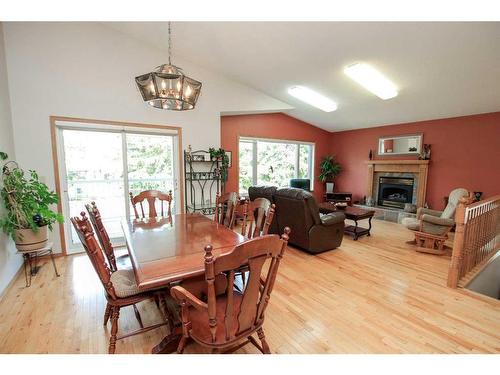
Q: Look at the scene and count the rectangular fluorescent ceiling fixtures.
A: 2